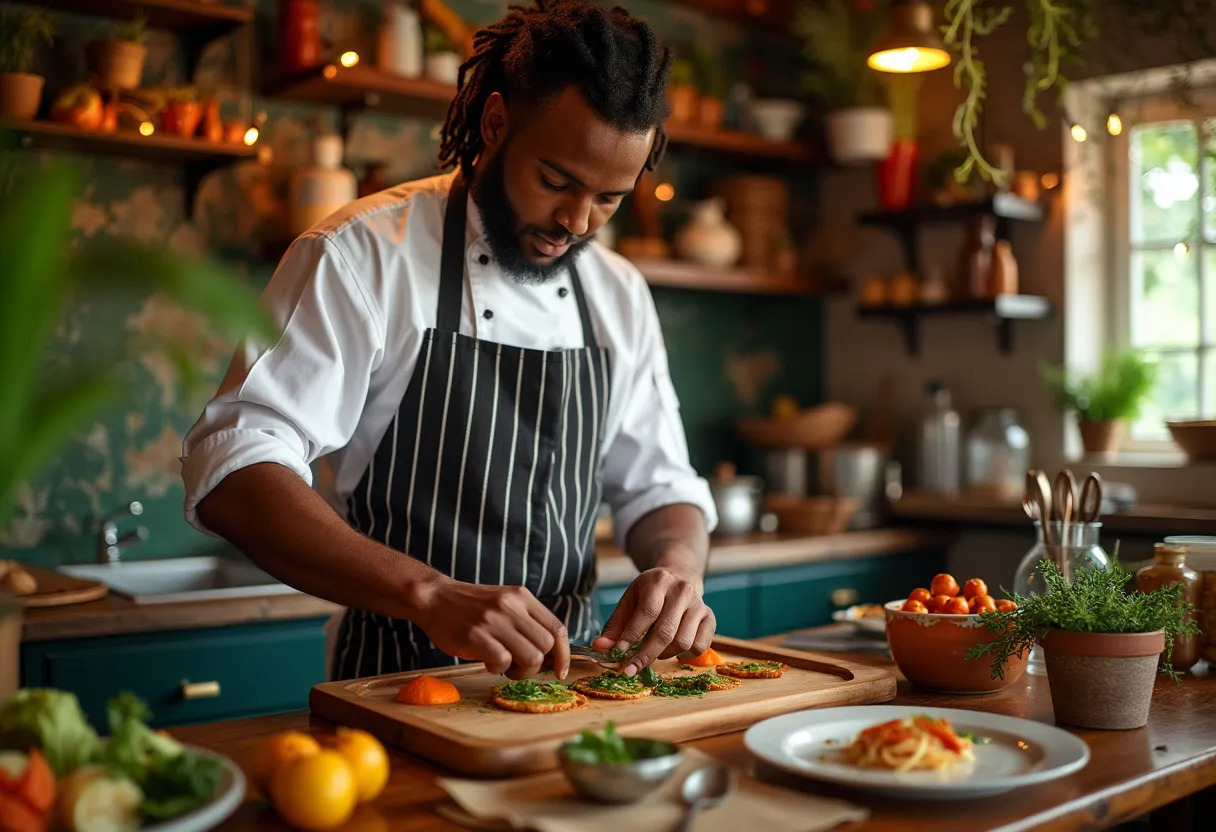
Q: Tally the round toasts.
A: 4